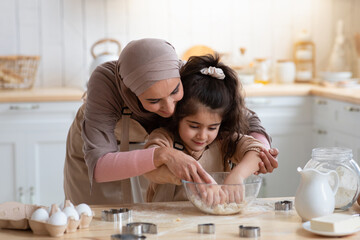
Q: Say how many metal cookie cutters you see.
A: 6